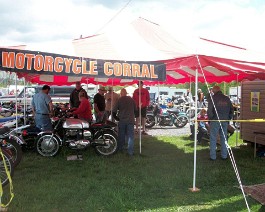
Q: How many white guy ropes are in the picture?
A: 1